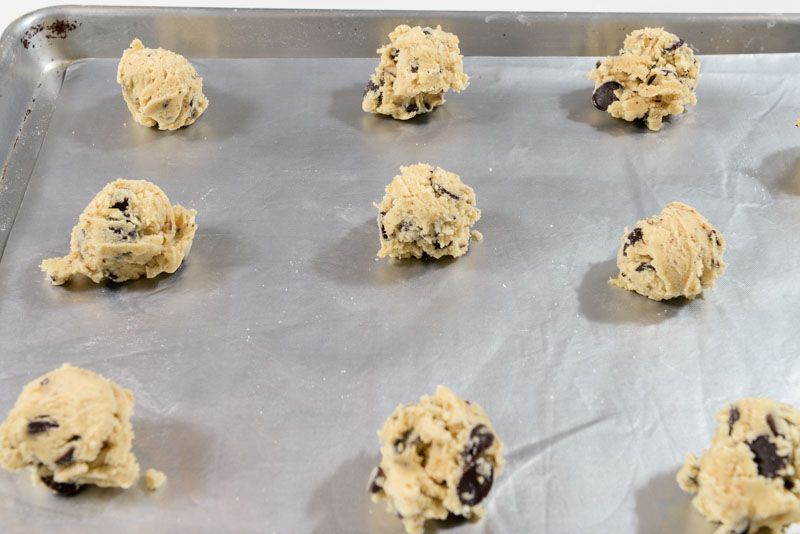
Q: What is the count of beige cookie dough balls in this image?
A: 9